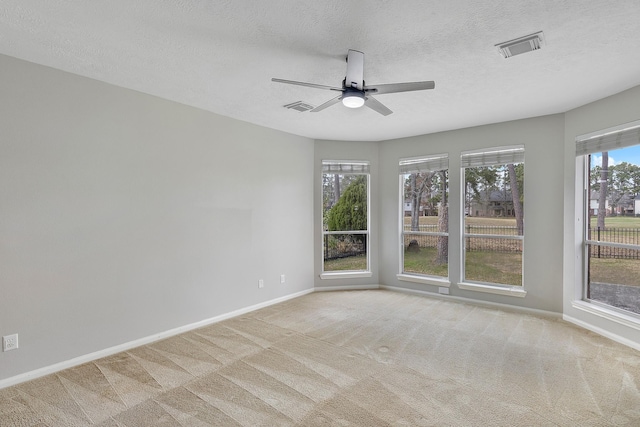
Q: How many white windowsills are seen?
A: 4